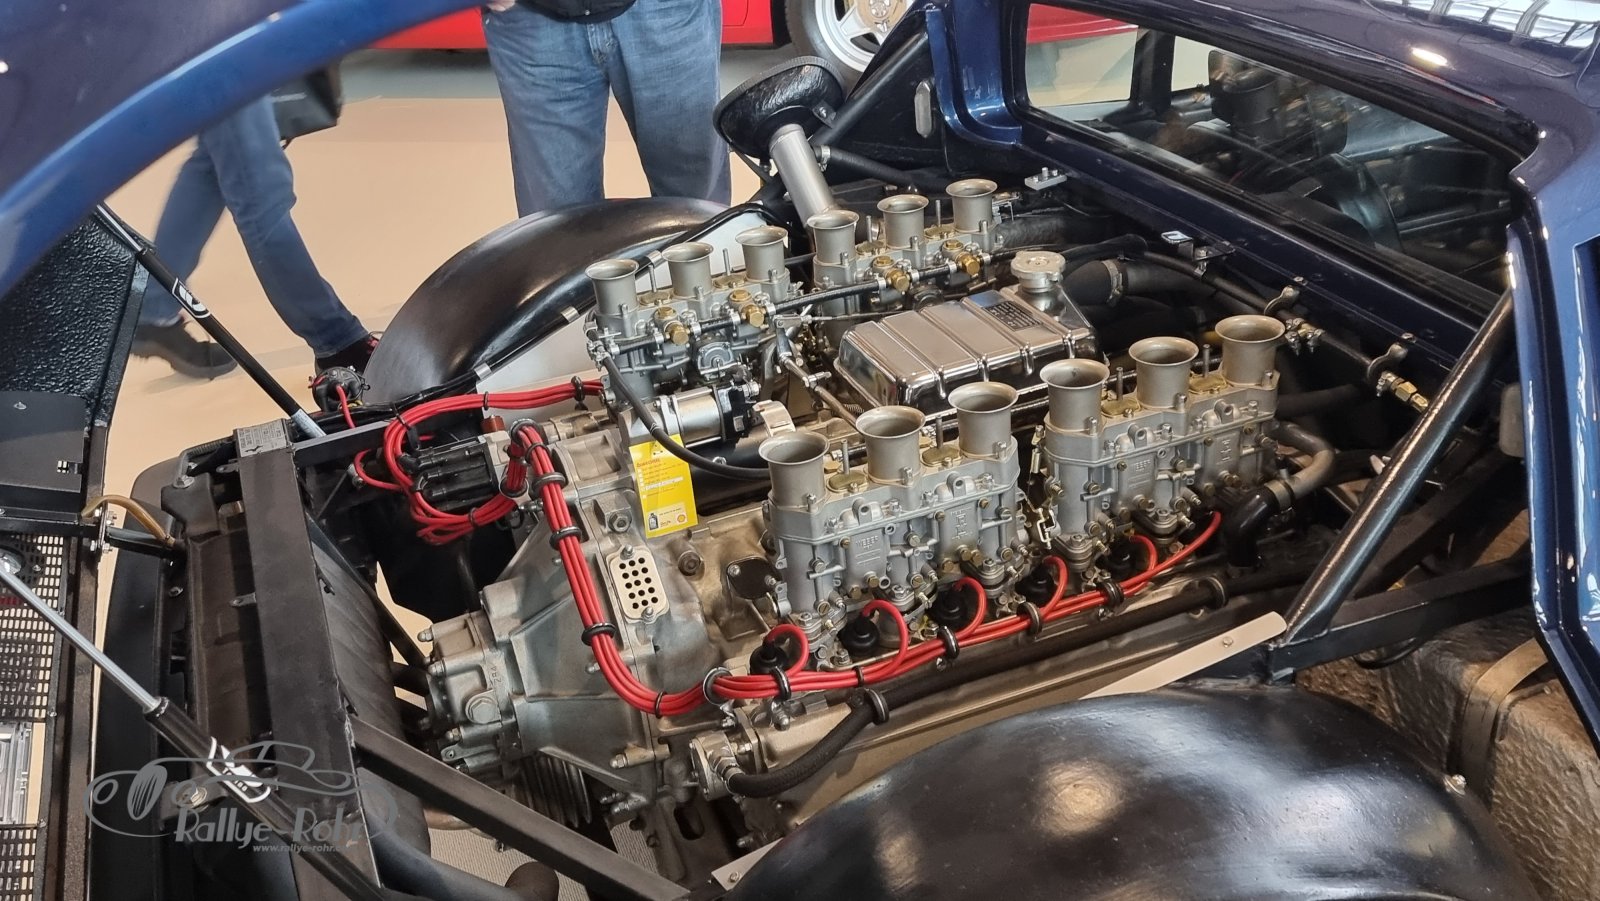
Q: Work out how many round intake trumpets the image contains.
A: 12